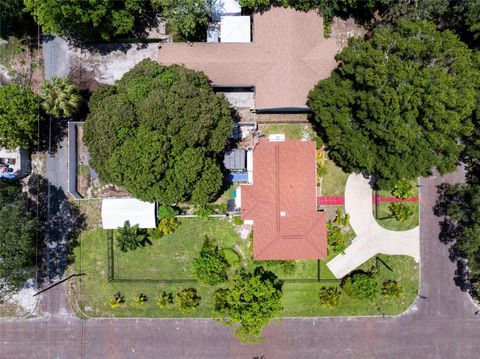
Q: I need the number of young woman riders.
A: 0